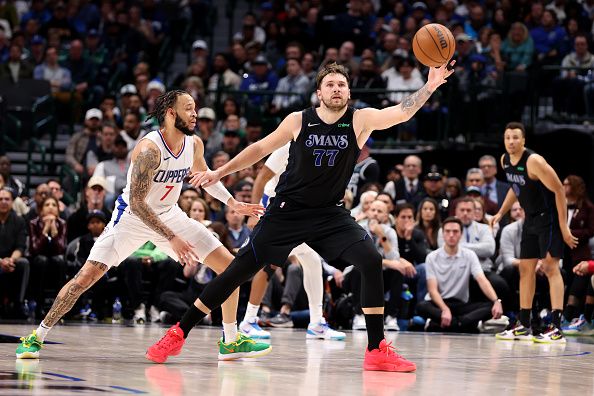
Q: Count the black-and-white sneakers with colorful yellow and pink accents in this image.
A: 2